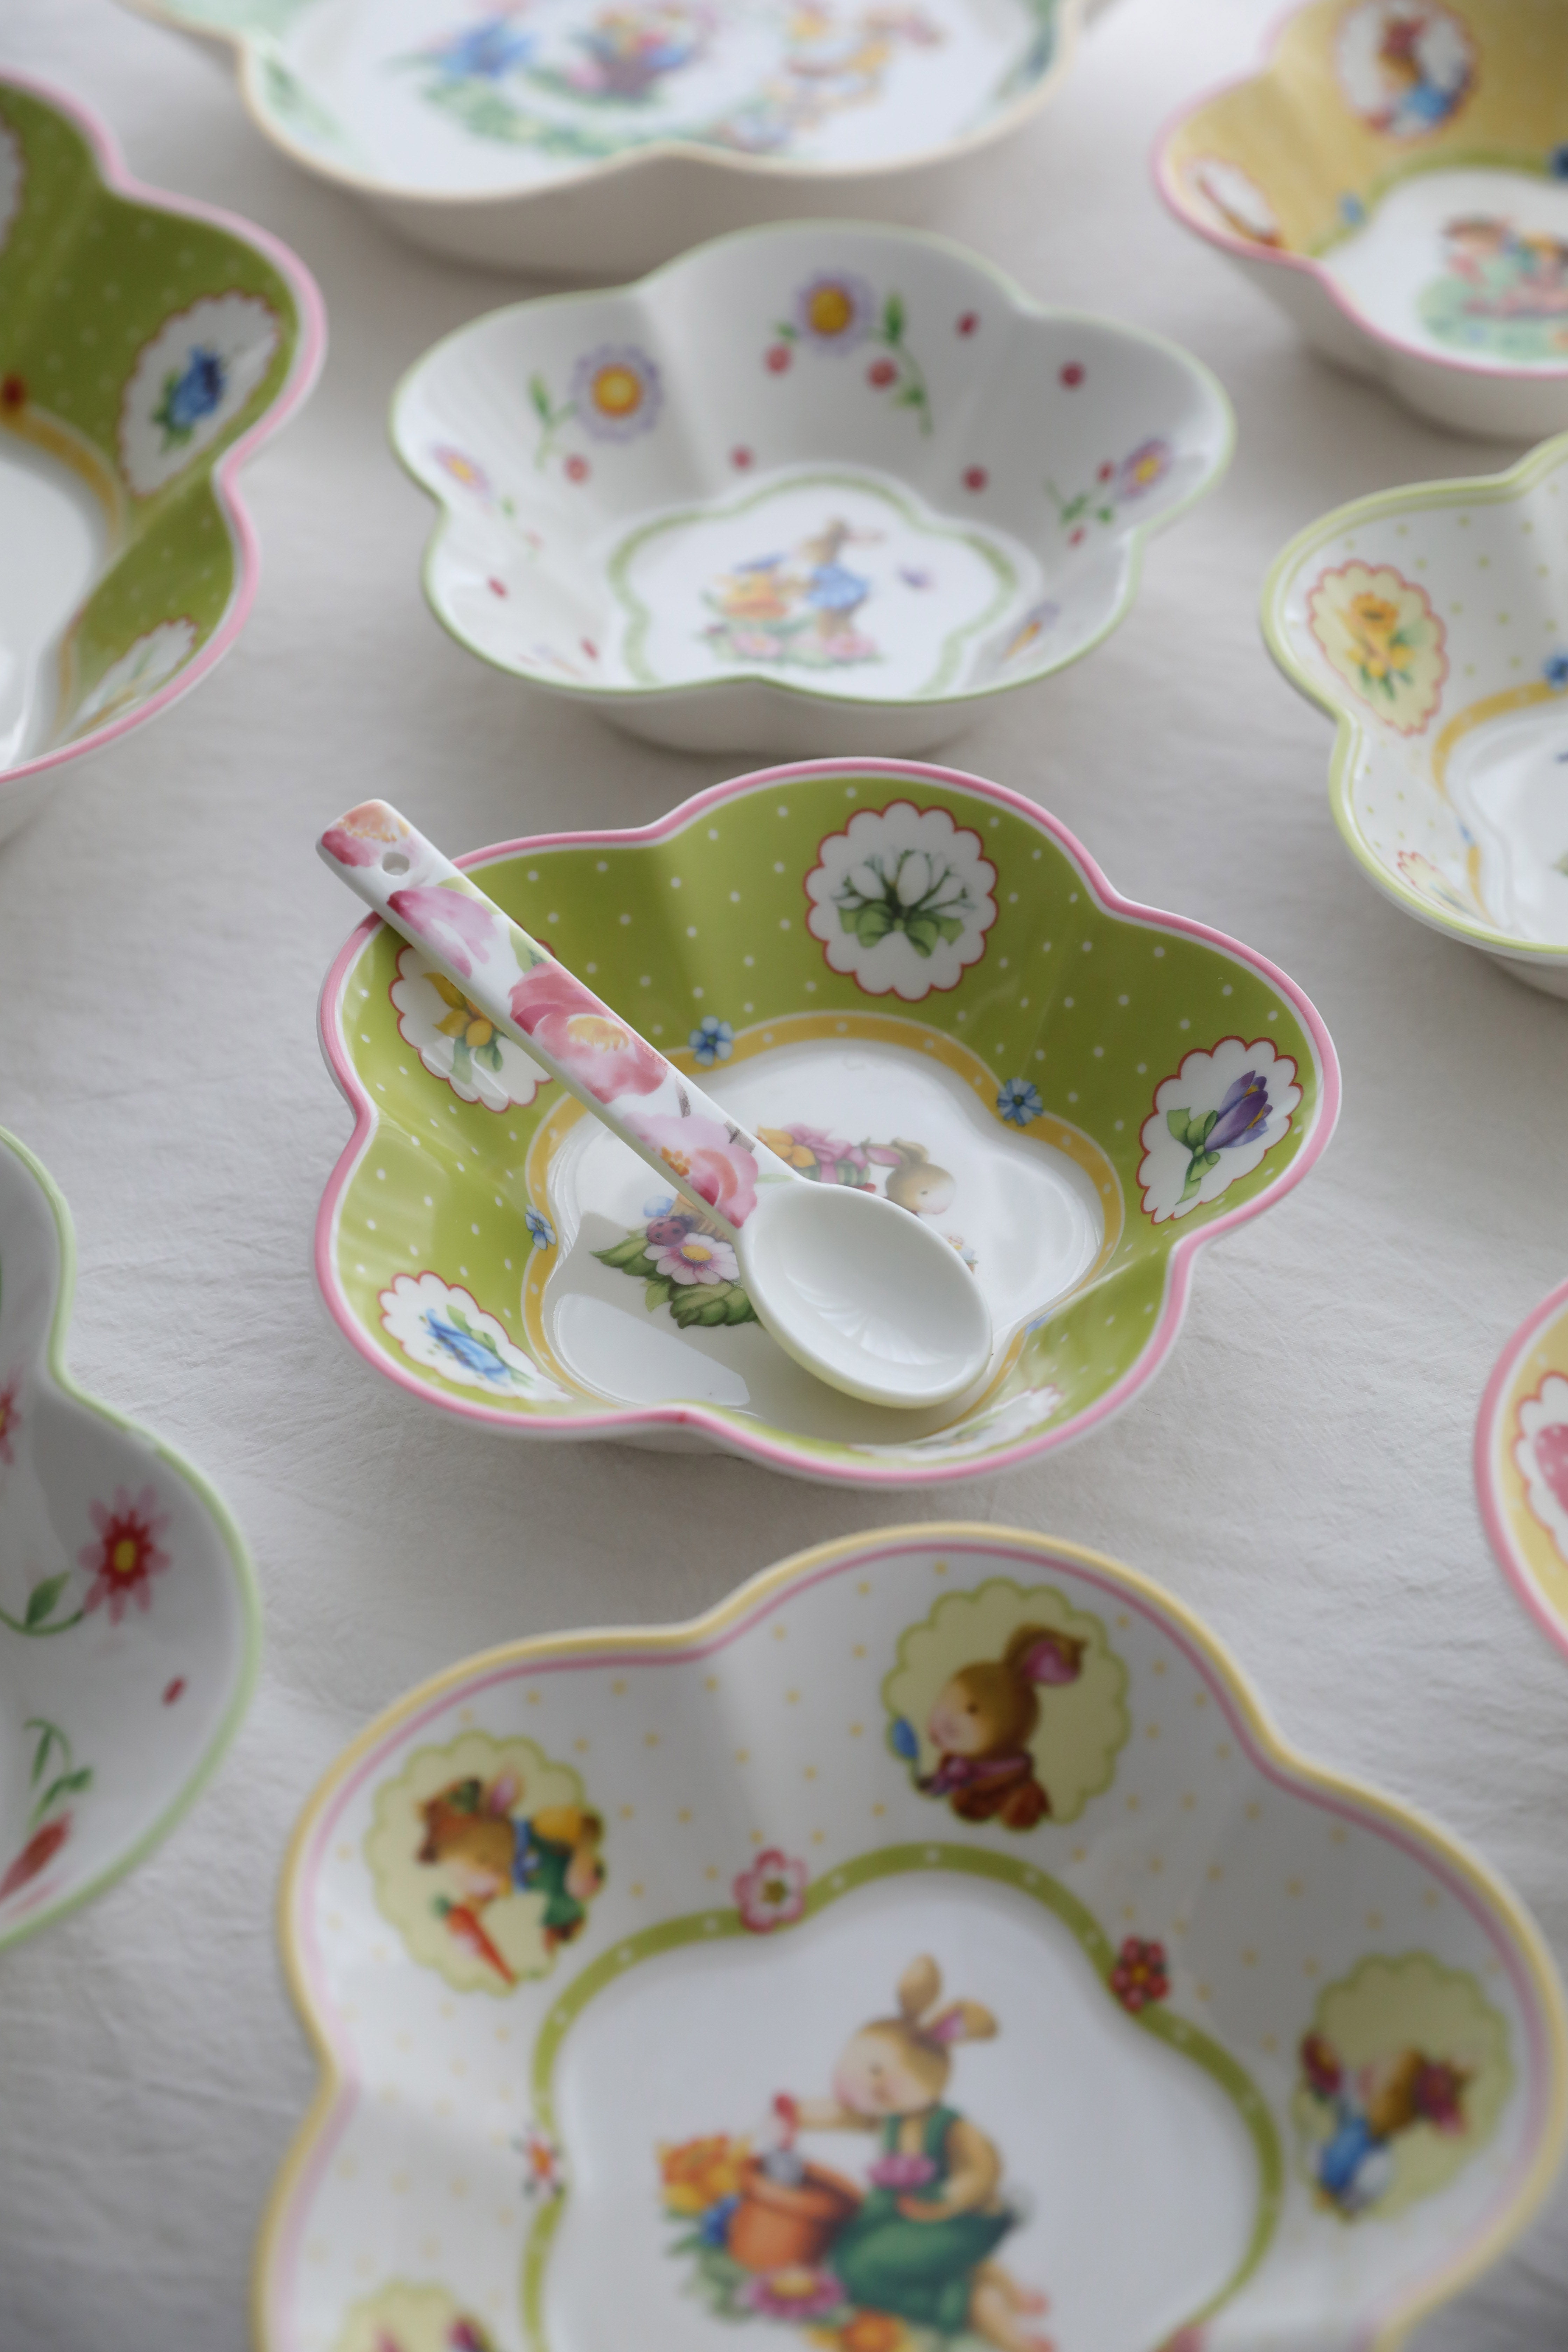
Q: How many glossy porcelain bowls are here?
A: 9